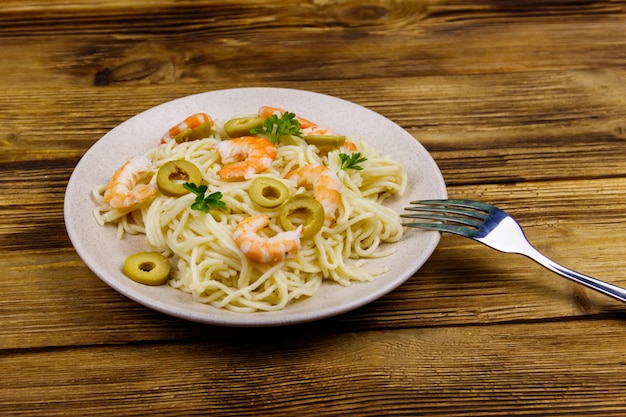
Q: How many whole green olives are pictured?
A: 0